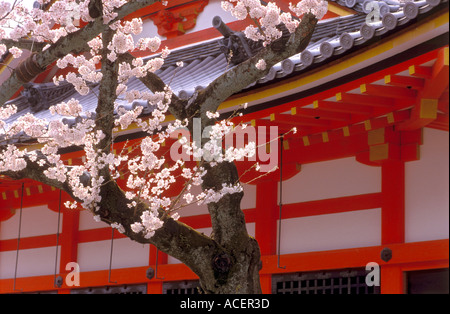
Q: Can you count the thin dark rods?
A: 5